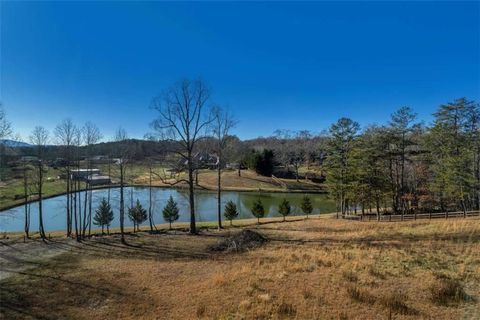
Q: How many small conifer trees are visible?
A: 7